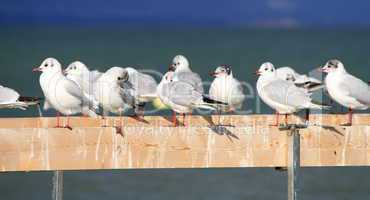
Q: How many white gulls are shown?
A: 11